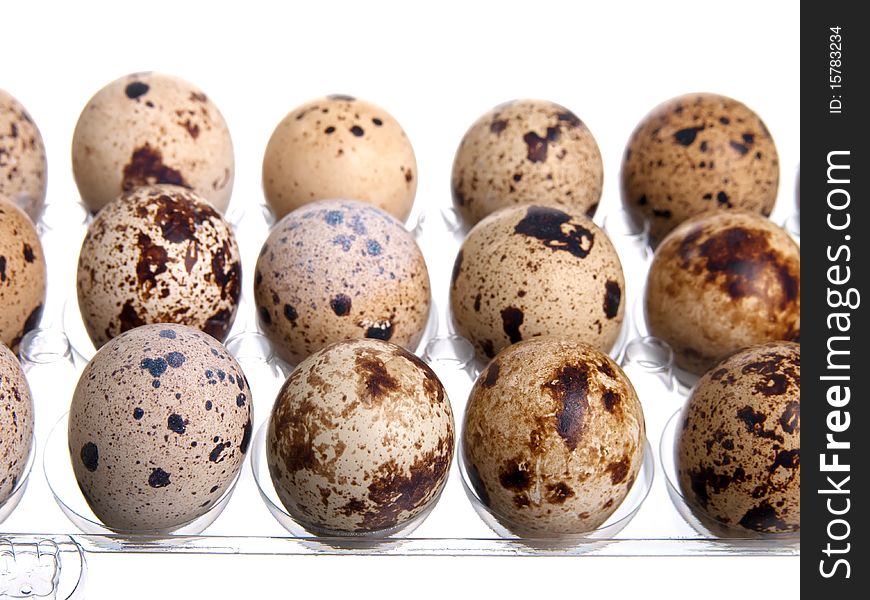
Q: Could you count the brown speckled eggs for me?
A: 15